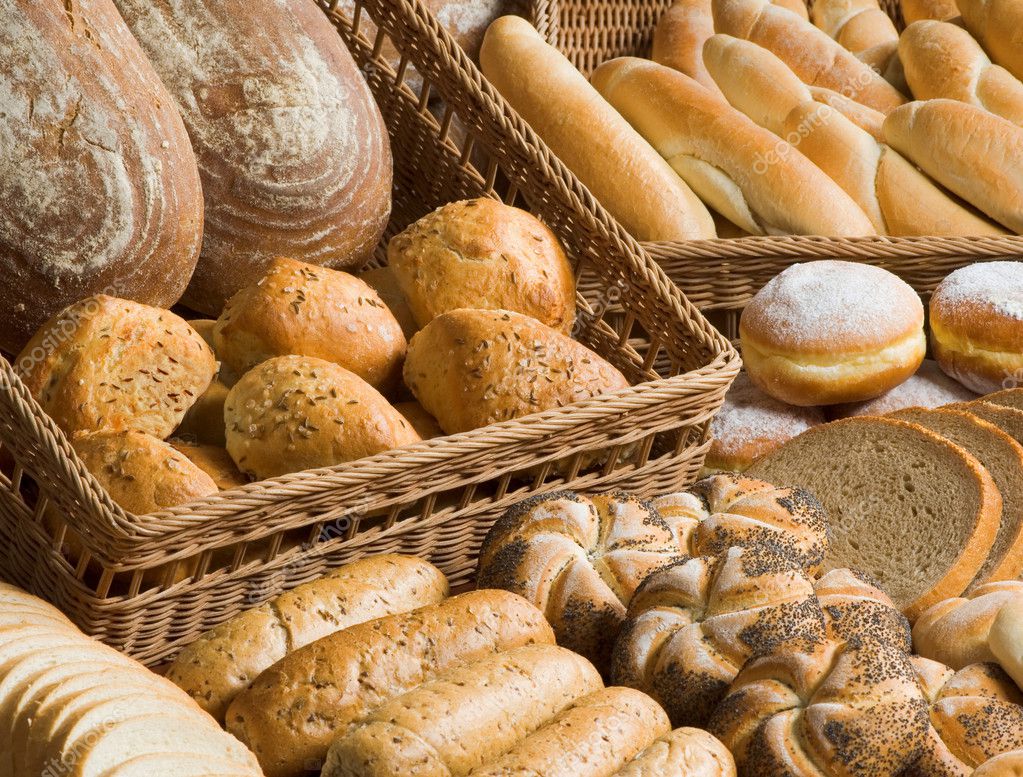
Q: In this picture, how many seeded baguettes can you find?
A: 5